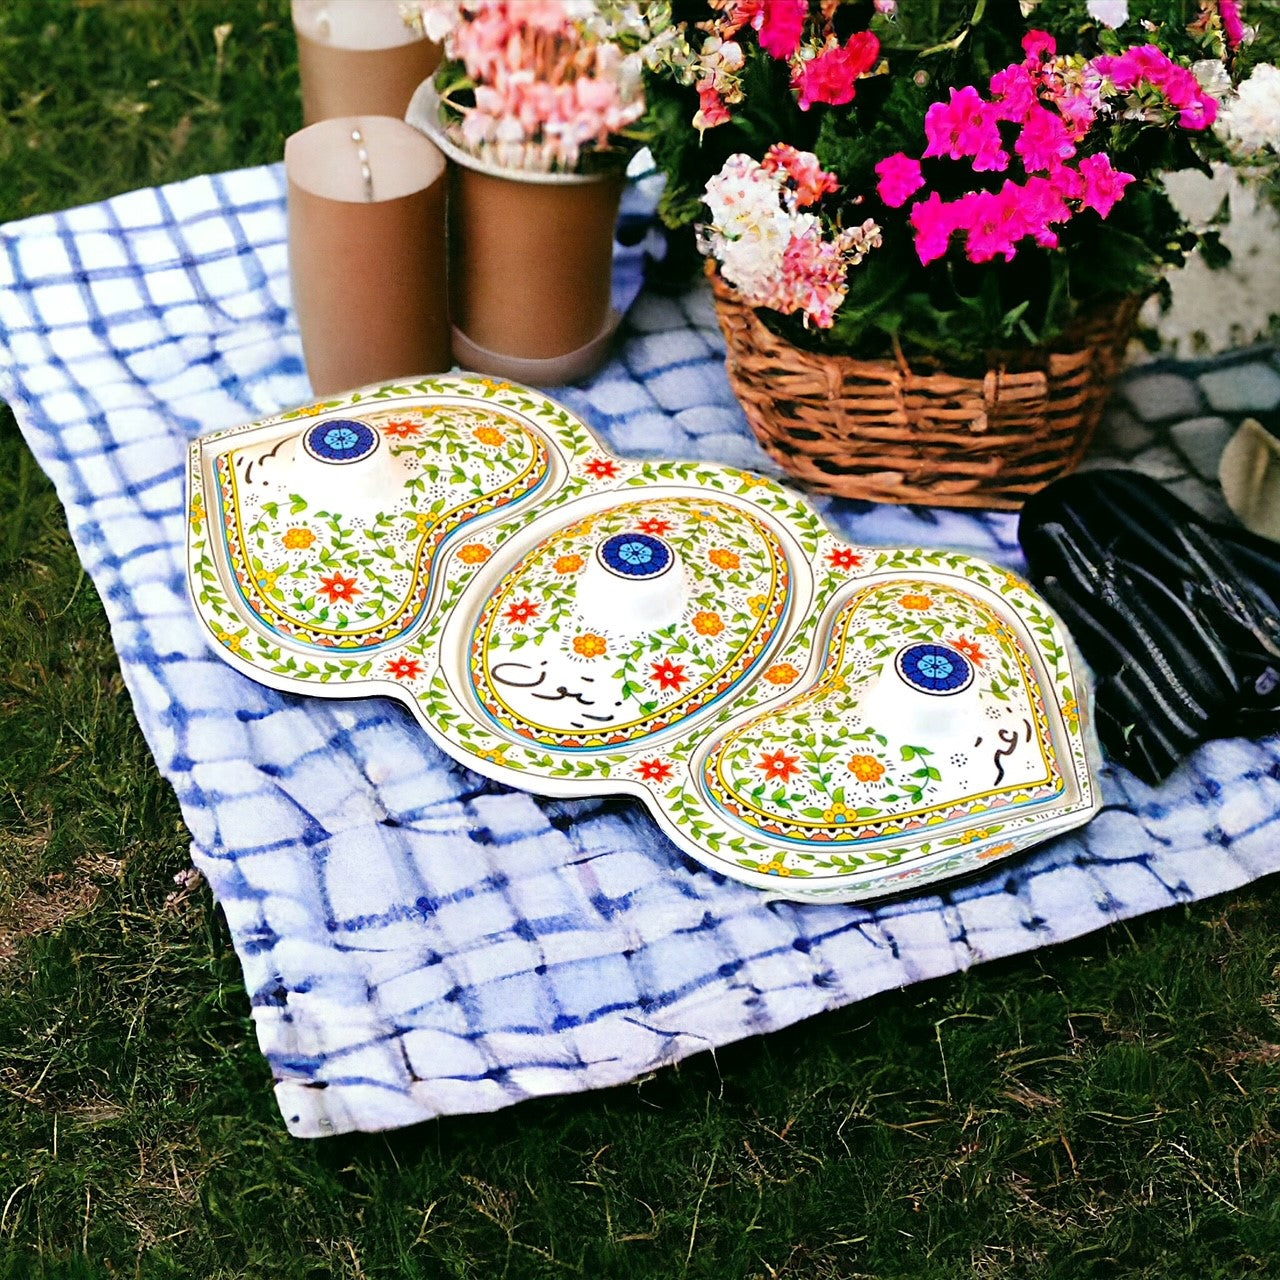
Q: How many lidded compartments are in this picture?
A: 3